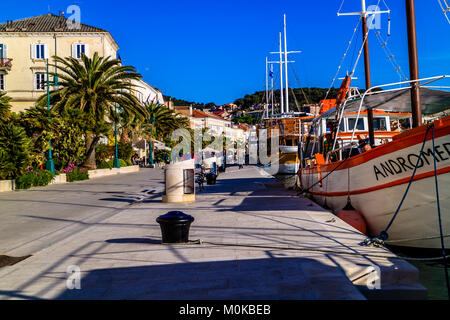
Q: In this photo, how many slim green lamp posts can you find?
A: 3